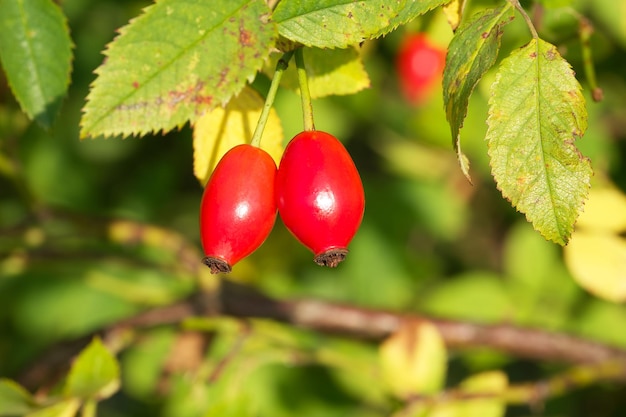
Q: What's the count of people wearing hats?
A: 0